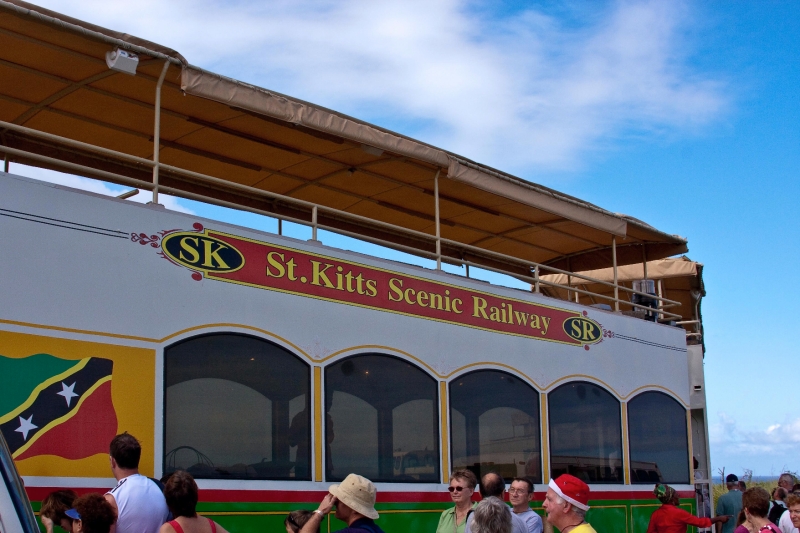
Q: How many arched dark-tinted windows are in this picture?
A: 5